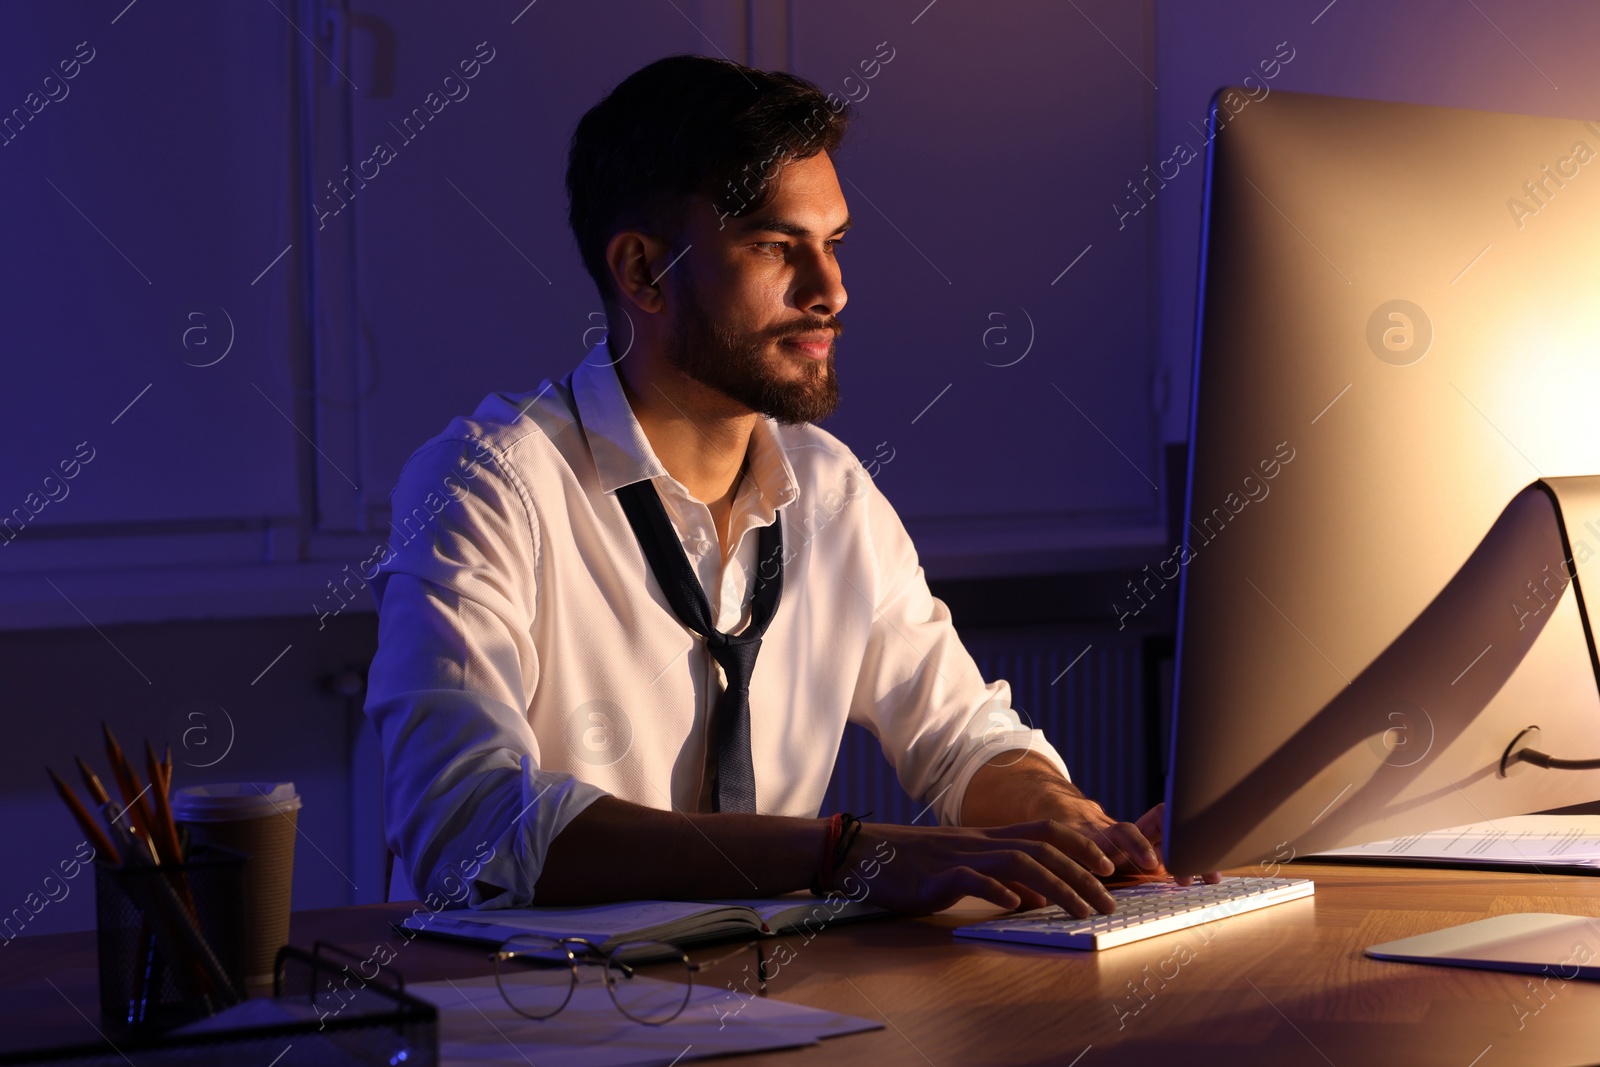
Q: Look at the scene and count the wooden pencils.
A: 6